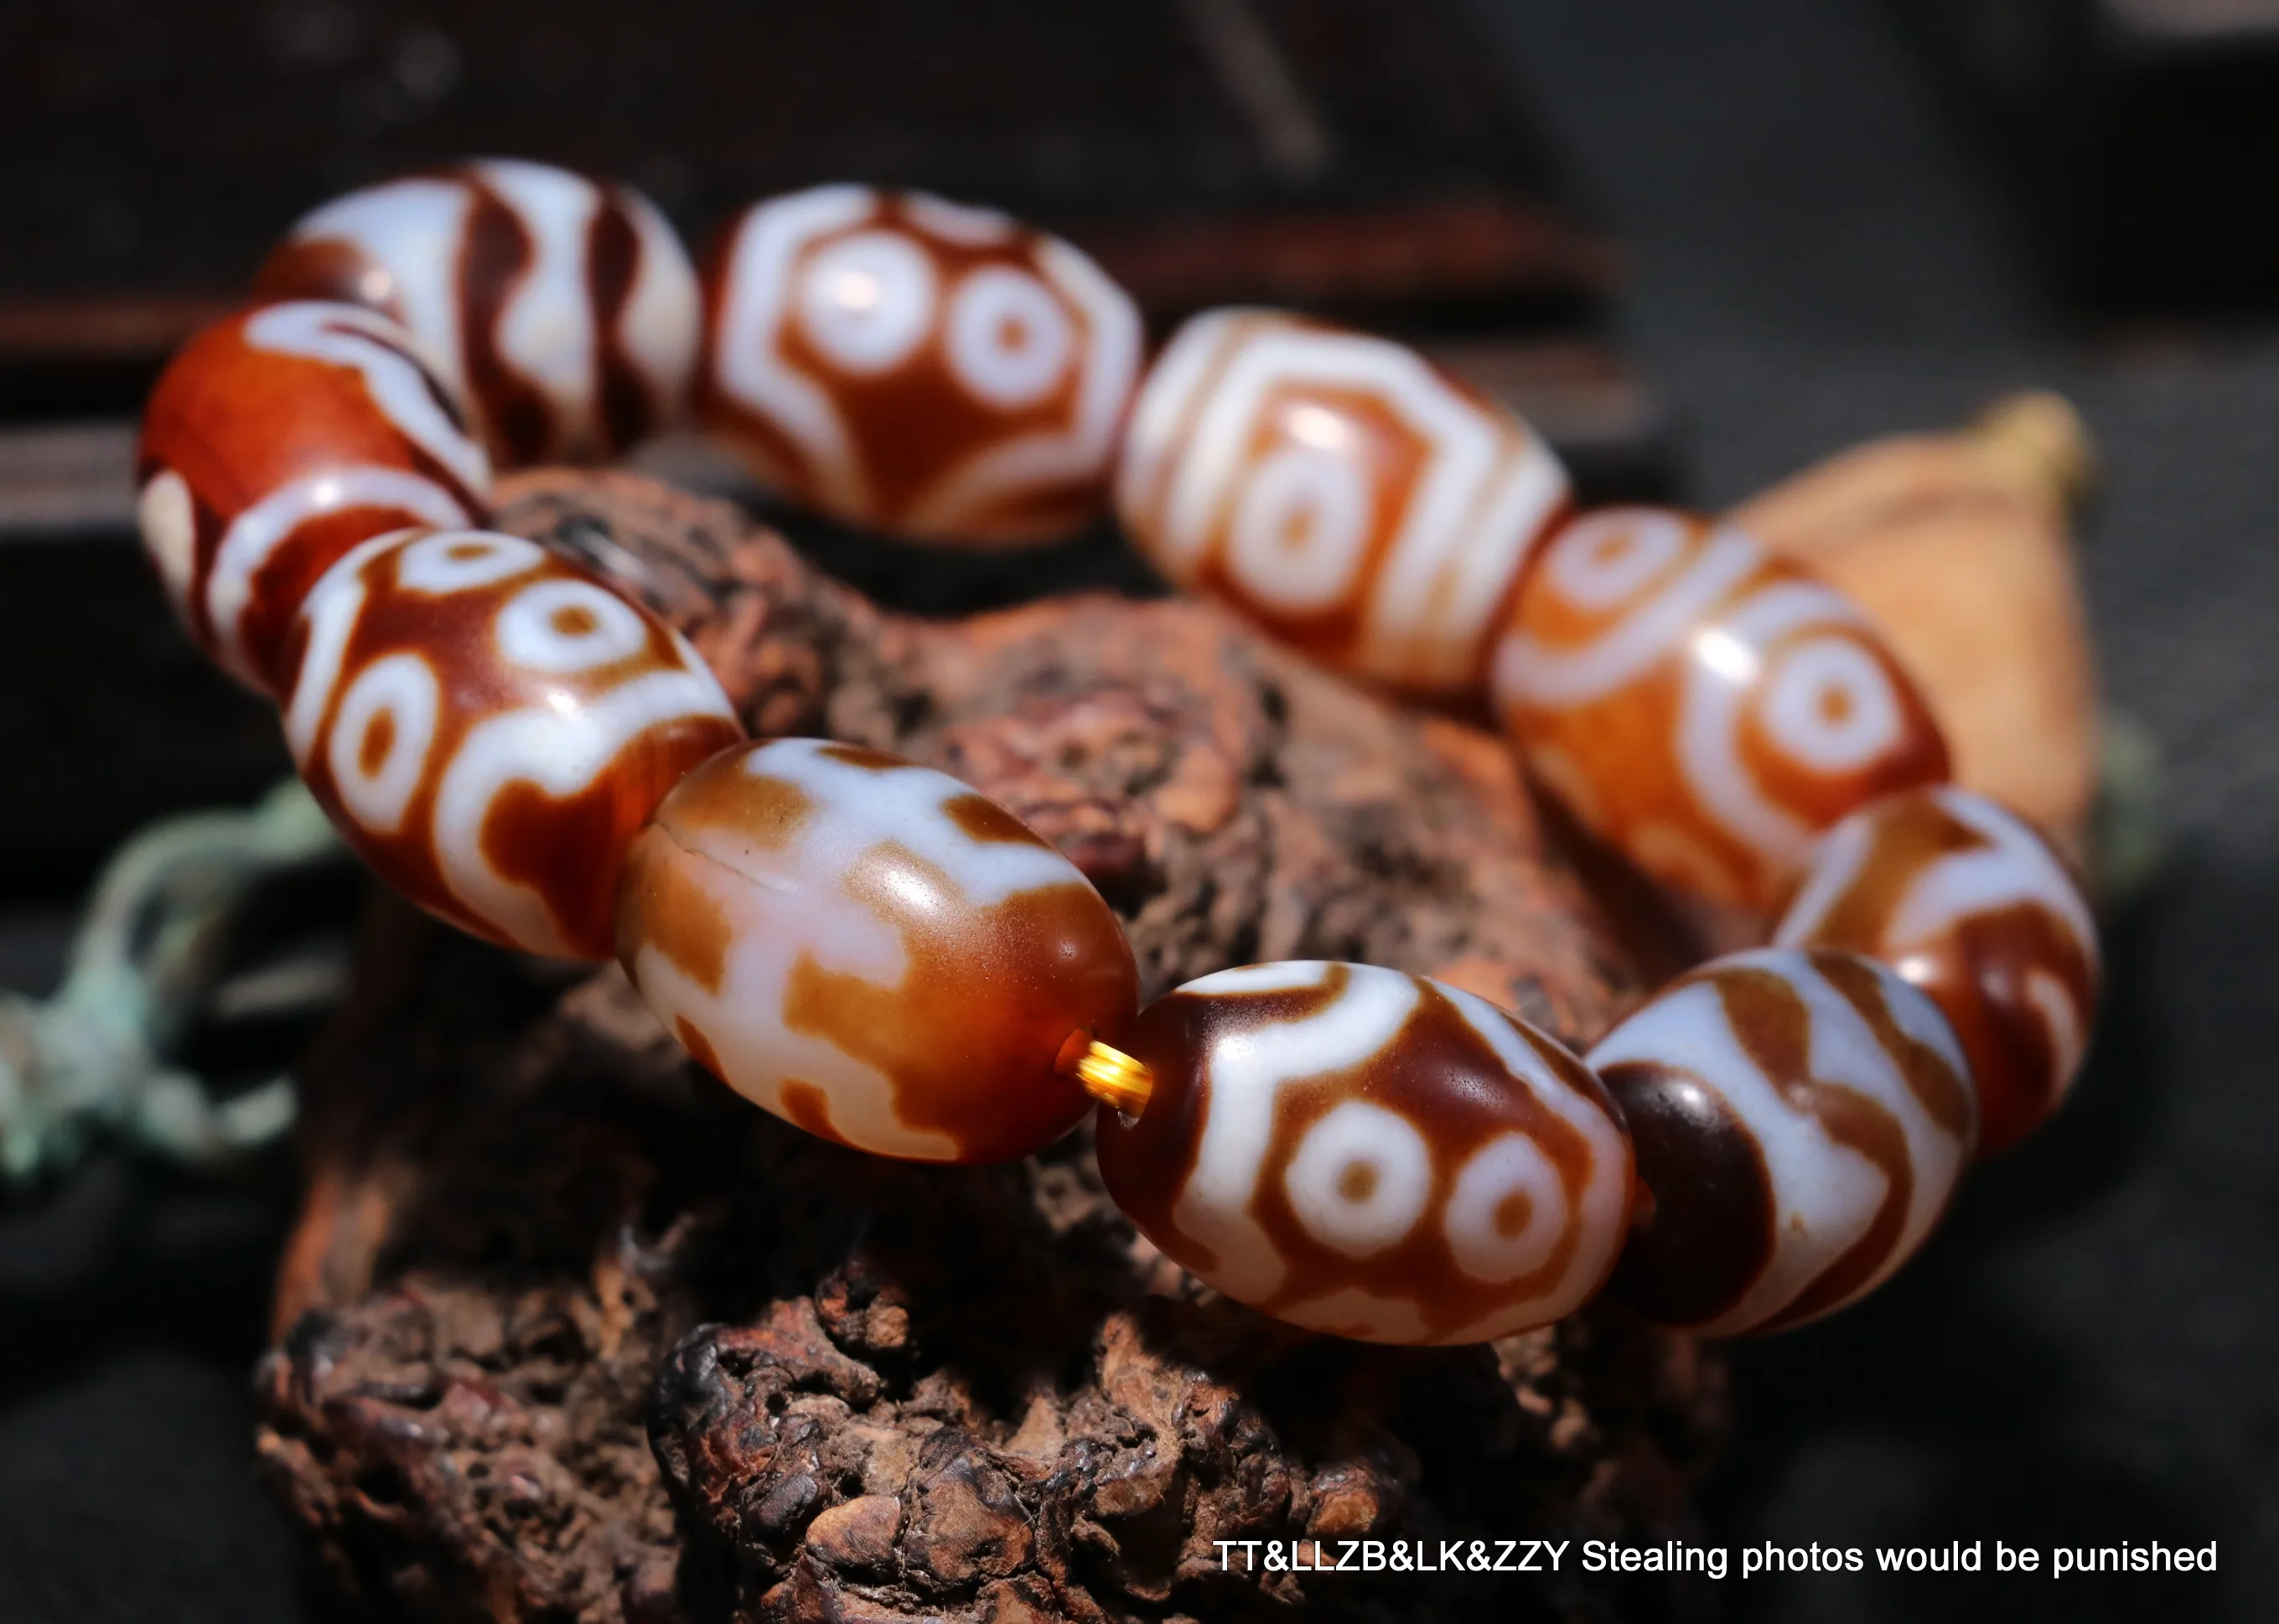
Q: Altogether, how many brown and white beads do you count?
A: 10